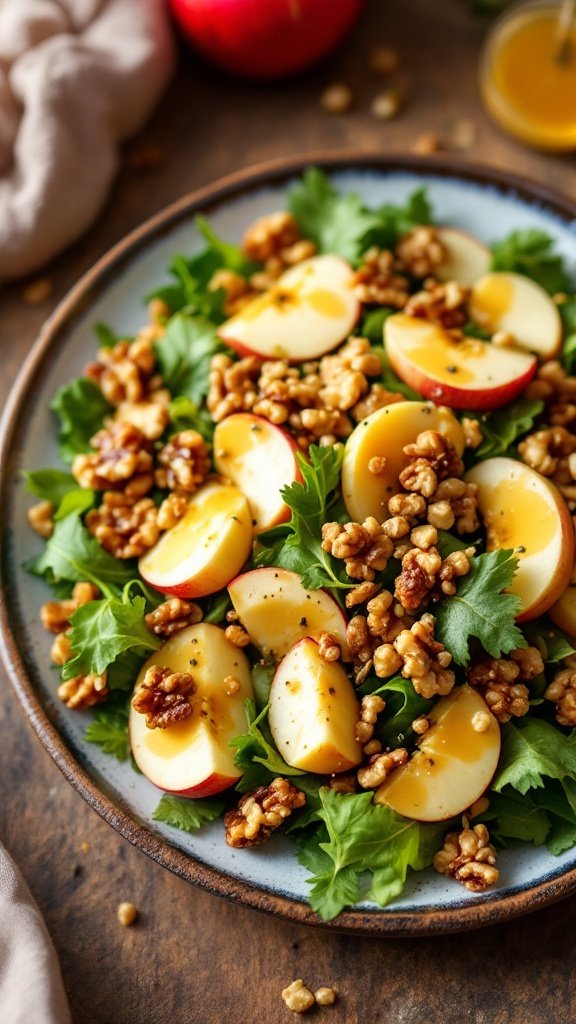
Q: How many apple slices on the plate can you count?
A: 13